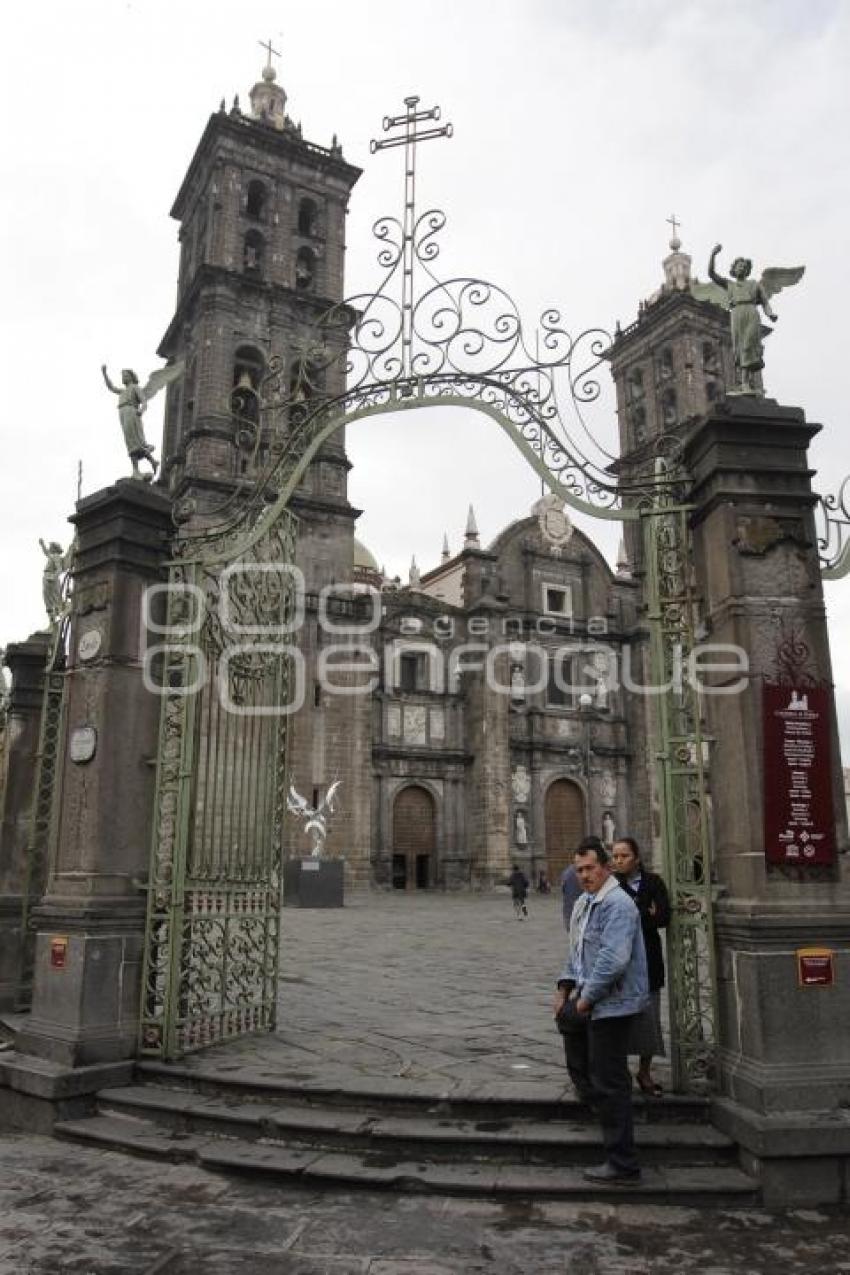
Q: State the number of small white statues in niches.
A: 4